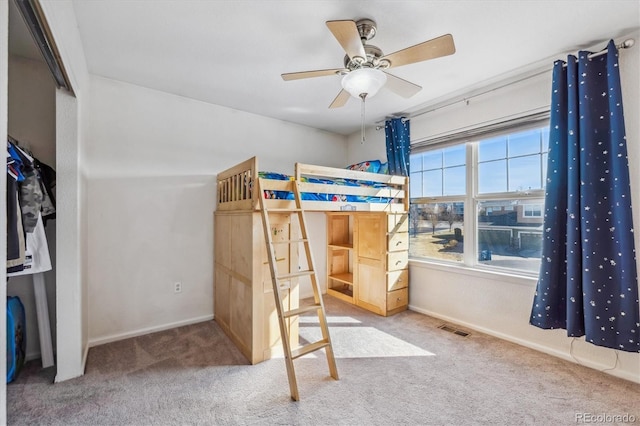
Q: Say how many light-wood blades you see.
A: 5